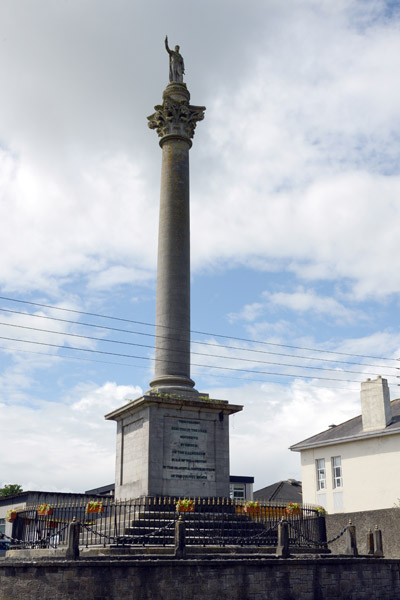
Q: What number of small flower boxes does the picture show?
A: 7